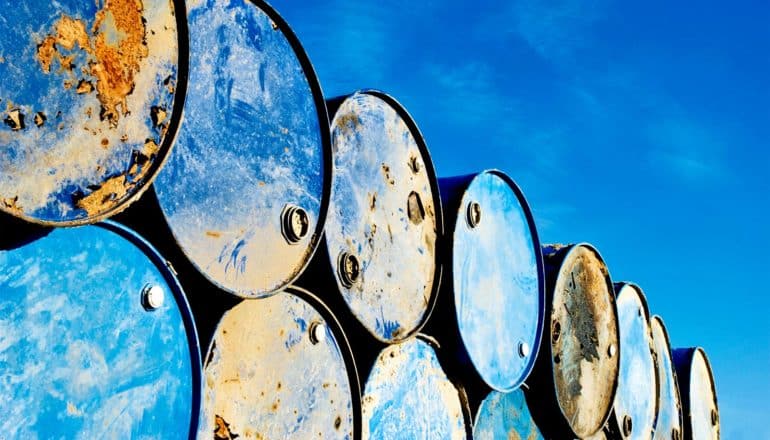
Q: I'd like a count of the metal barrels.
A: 12